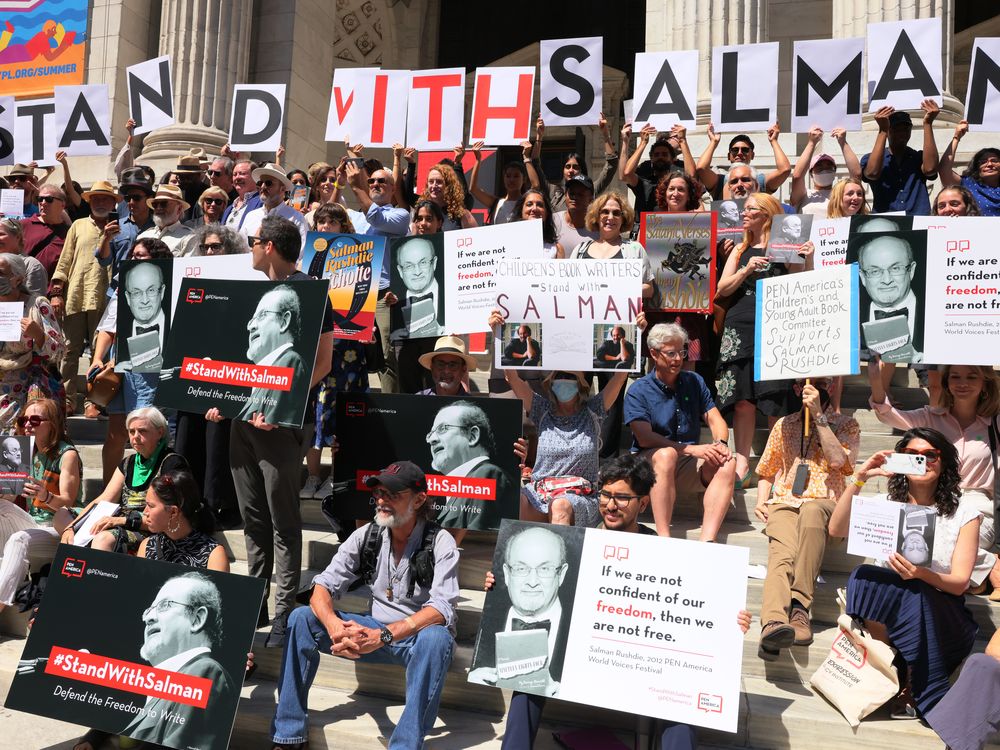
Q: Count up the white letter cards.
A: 15